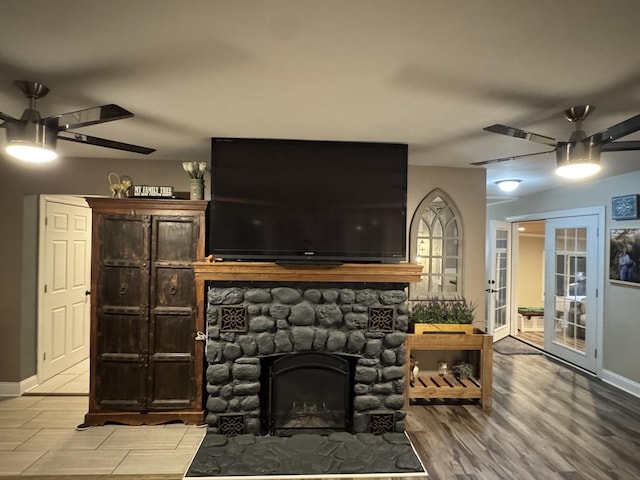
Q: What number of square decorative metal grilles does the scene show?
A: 4